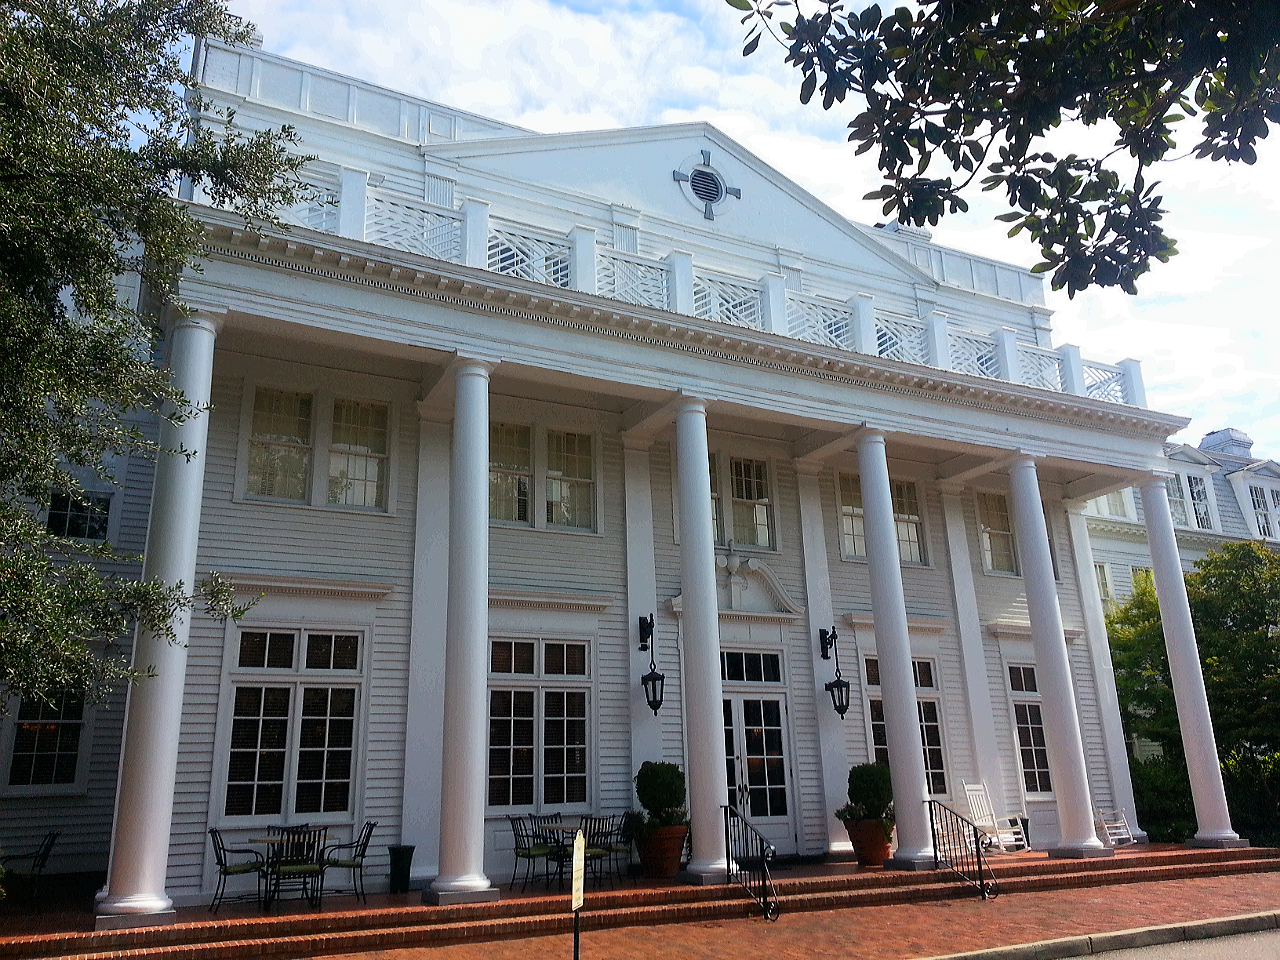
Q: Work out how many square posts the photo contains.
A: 10